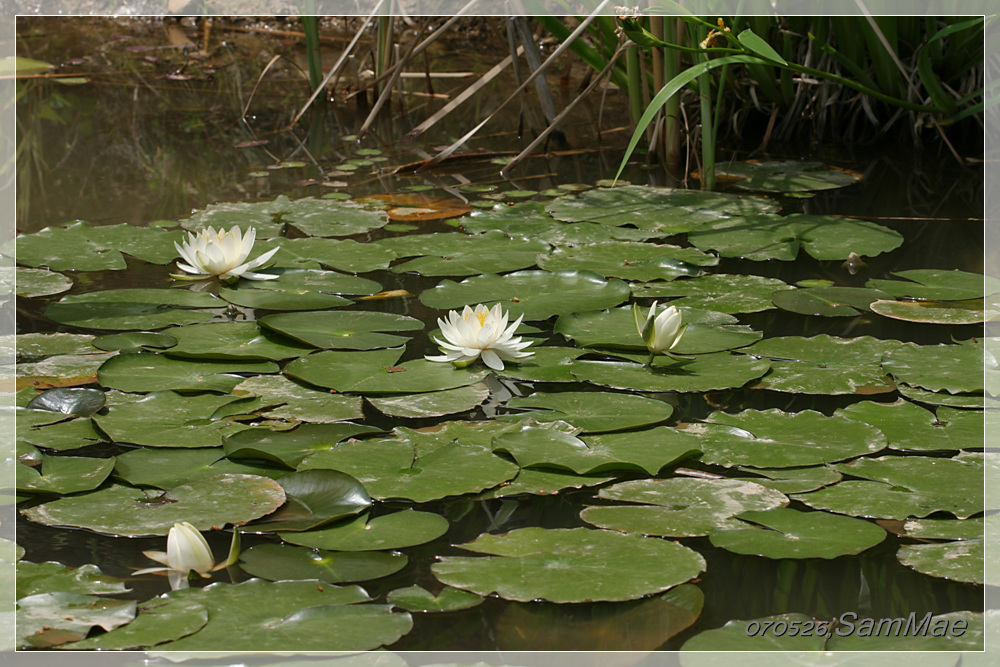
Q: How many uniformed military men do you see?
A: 0